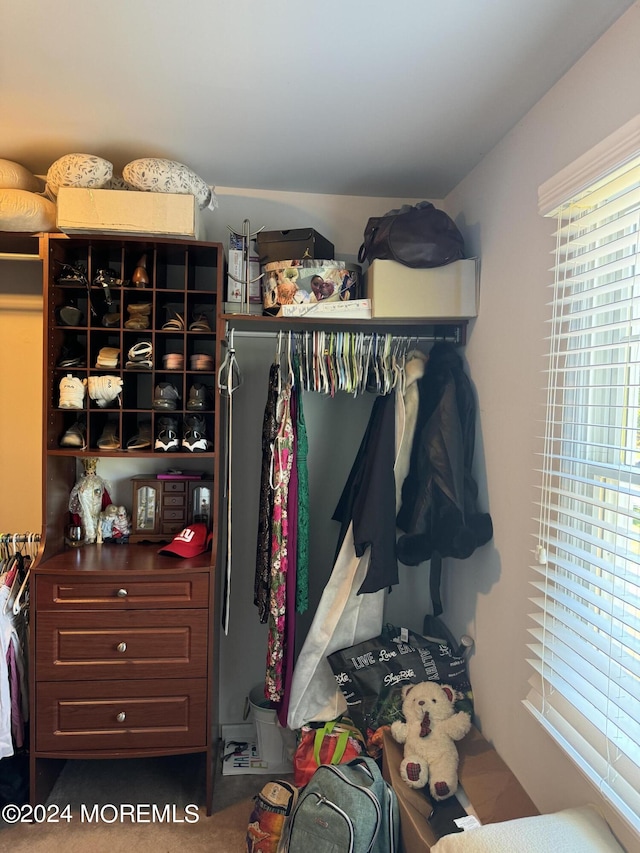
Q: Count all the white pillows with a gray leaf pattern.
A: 2